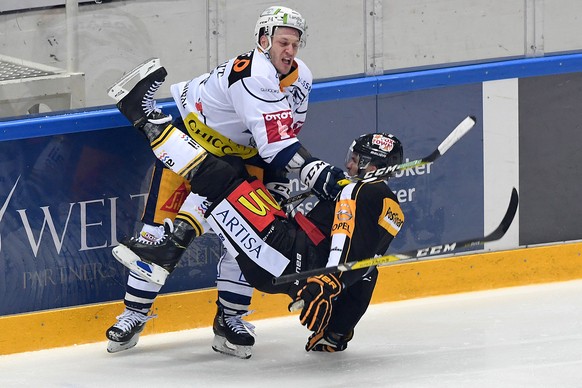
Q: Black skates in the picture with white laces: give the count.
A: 4